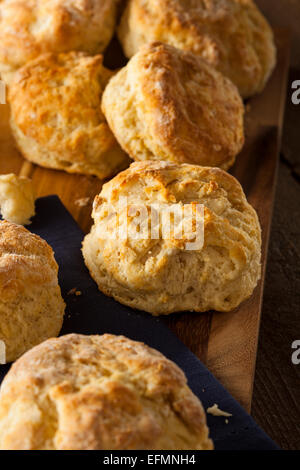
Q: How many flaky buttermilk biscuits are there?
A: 7